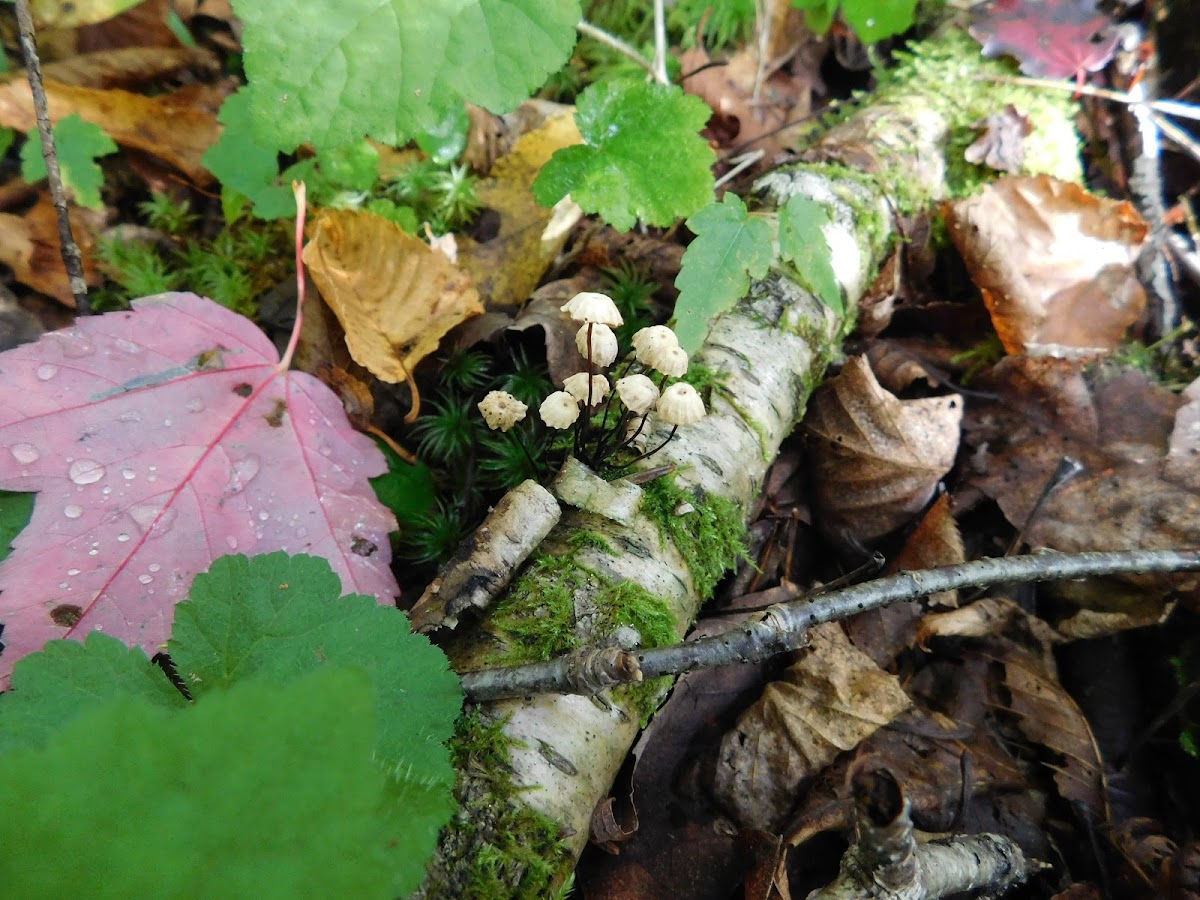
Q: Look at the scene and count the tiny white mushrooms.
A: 9